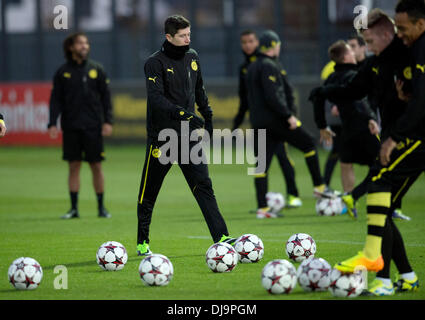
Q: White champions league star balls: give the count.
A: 11